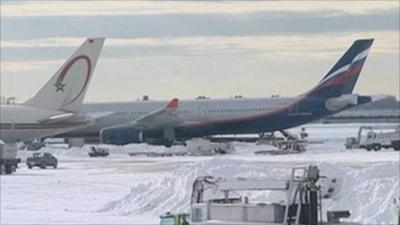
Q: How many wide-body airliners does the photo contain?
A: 2